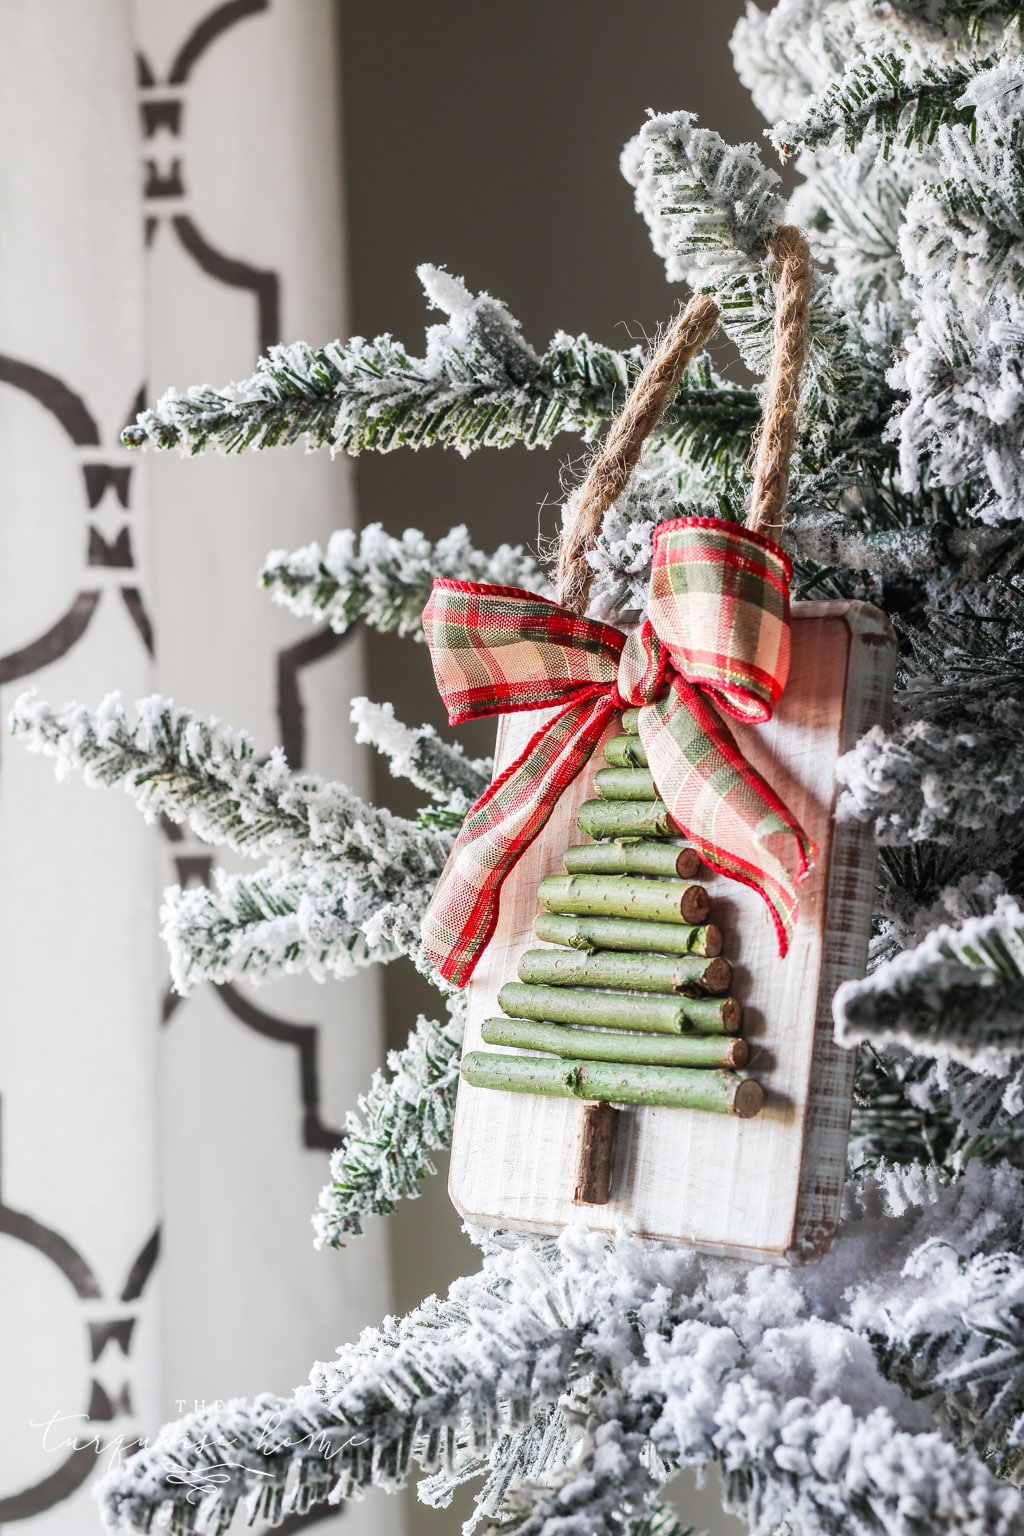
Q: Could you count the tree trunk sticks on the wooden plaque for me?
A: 1